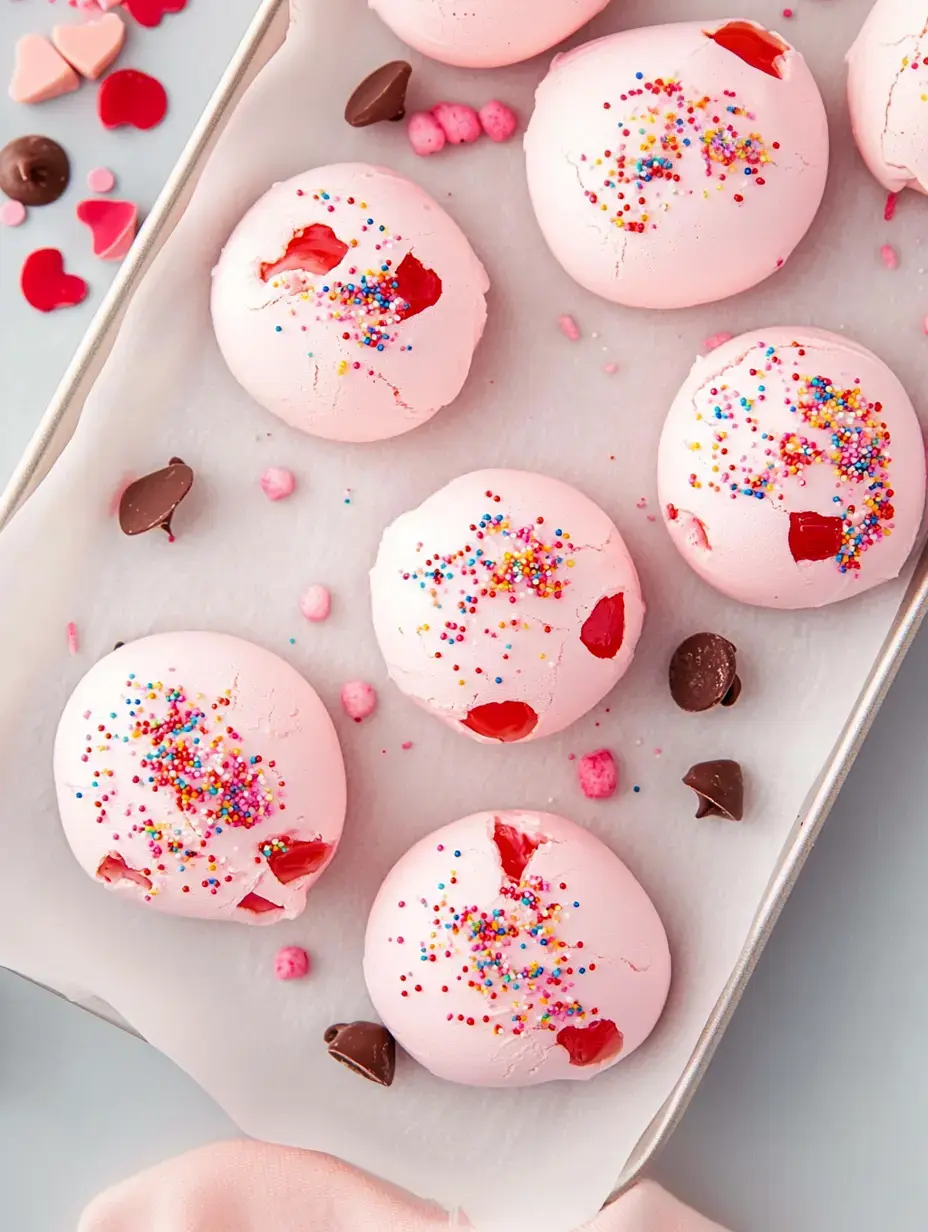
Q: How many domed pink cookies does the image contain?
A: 8